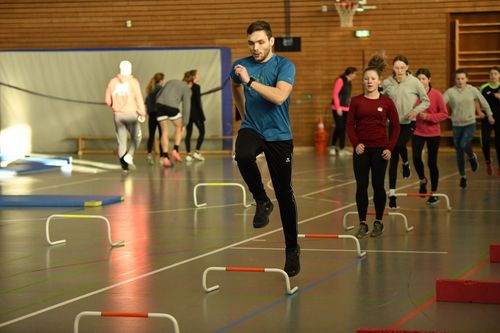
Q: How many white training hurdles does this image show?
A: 7